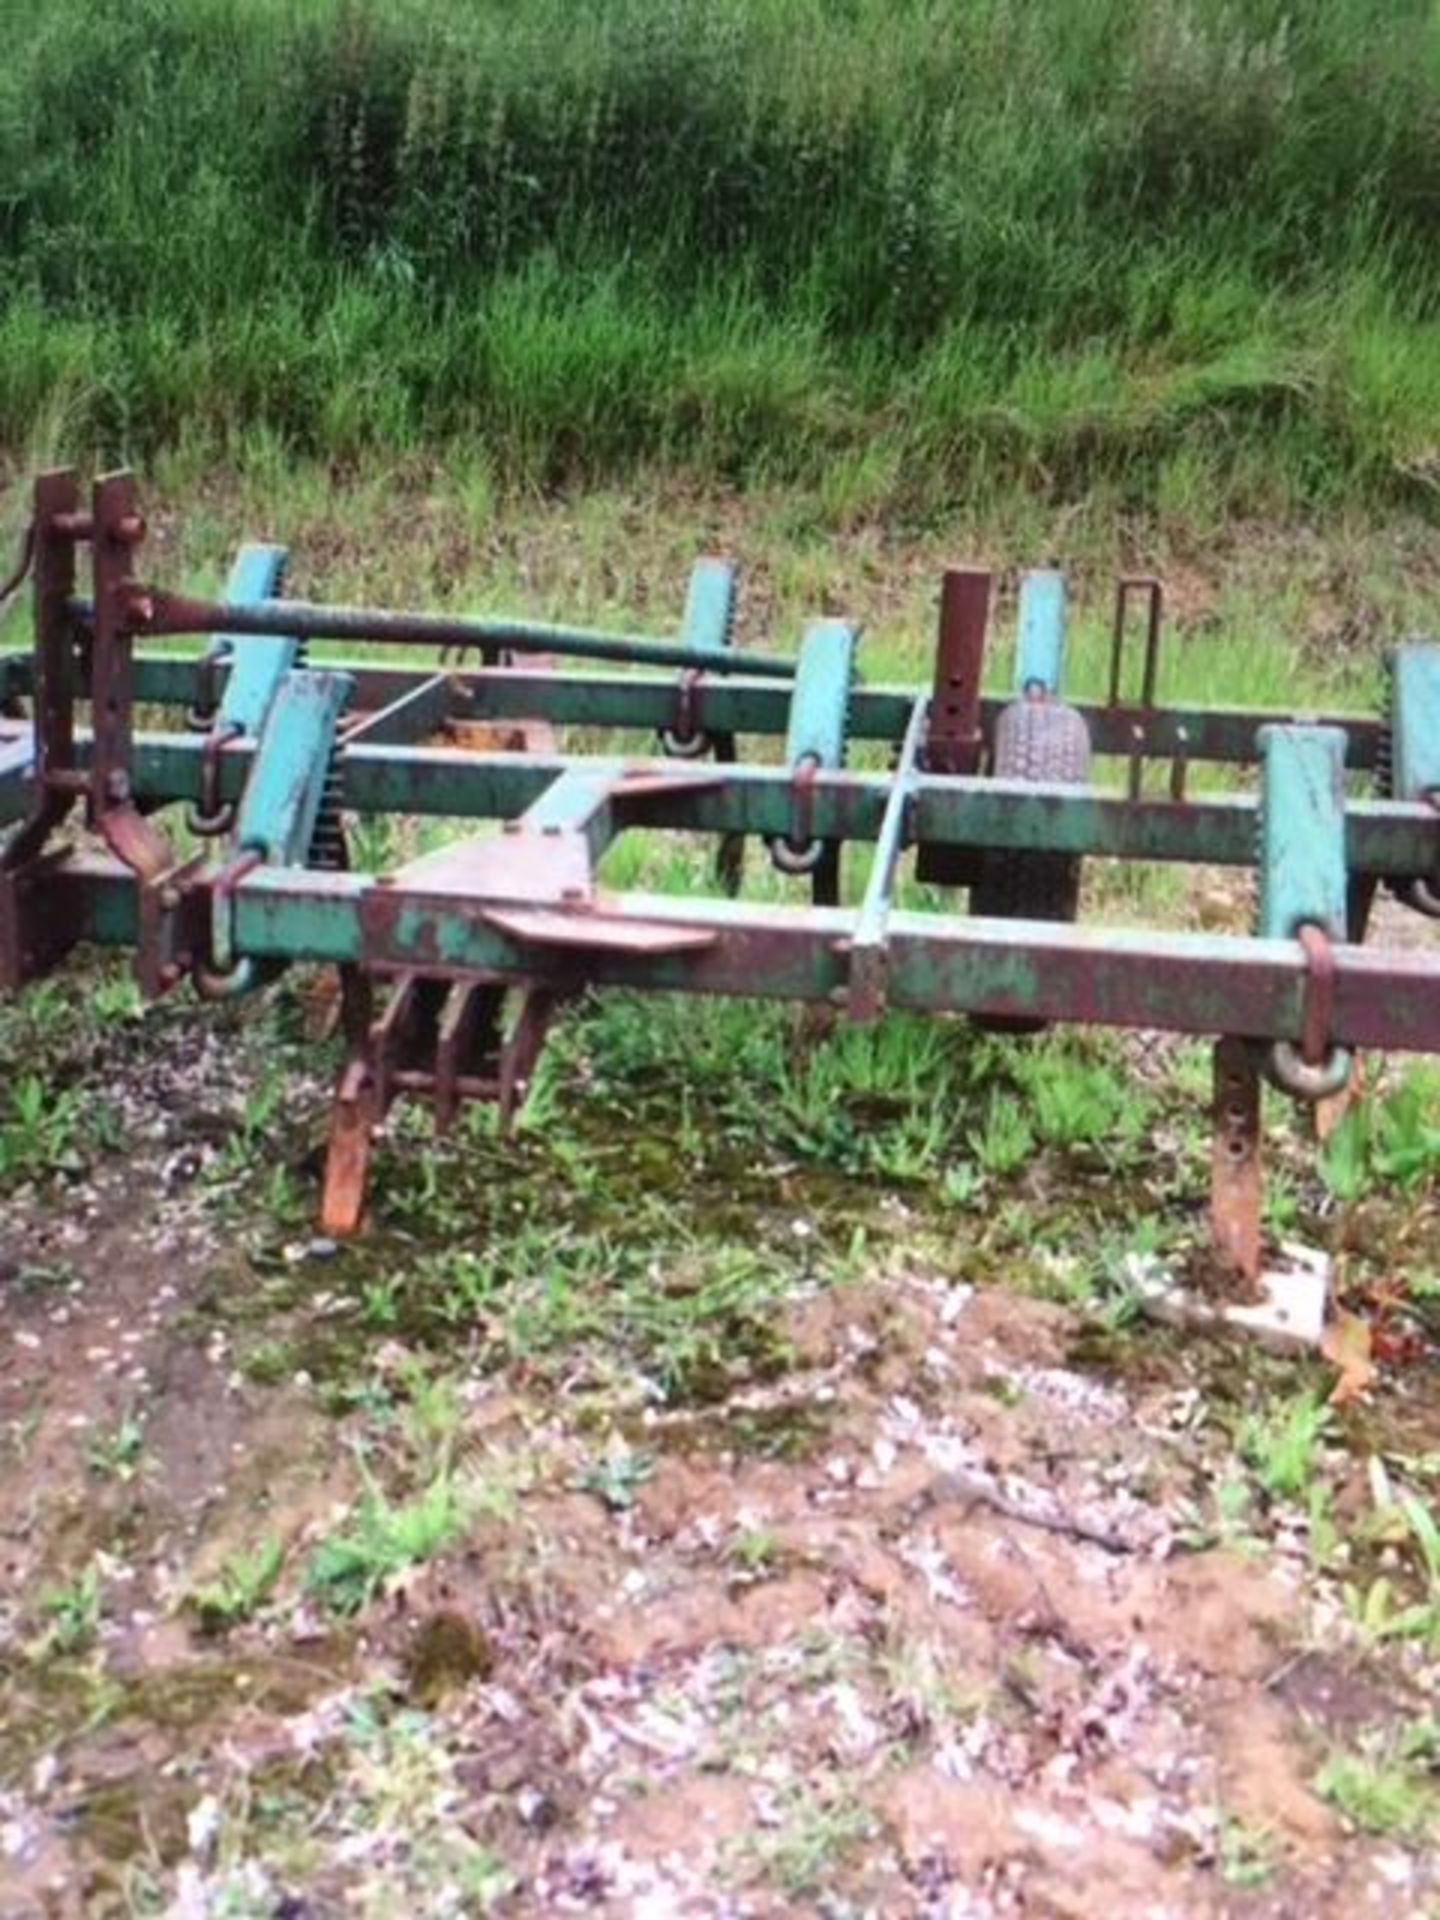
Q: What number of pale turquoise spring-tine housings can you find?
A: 8